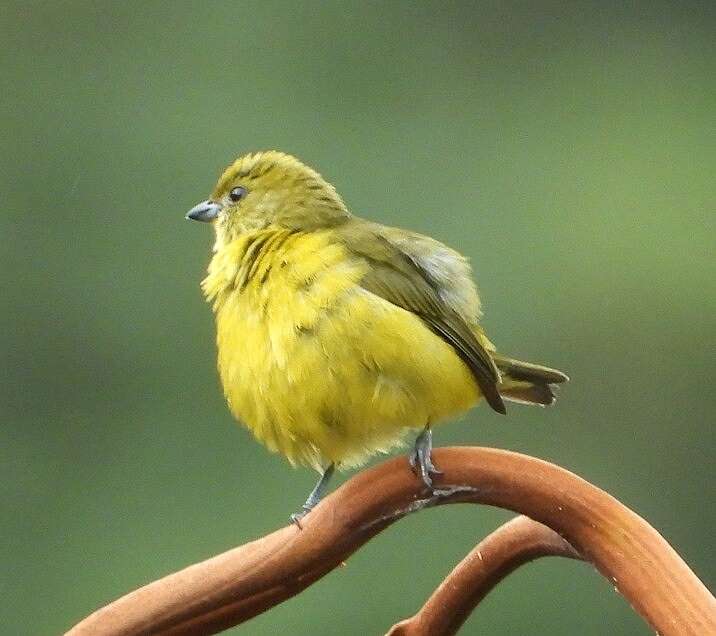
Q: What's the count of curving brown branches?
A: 2